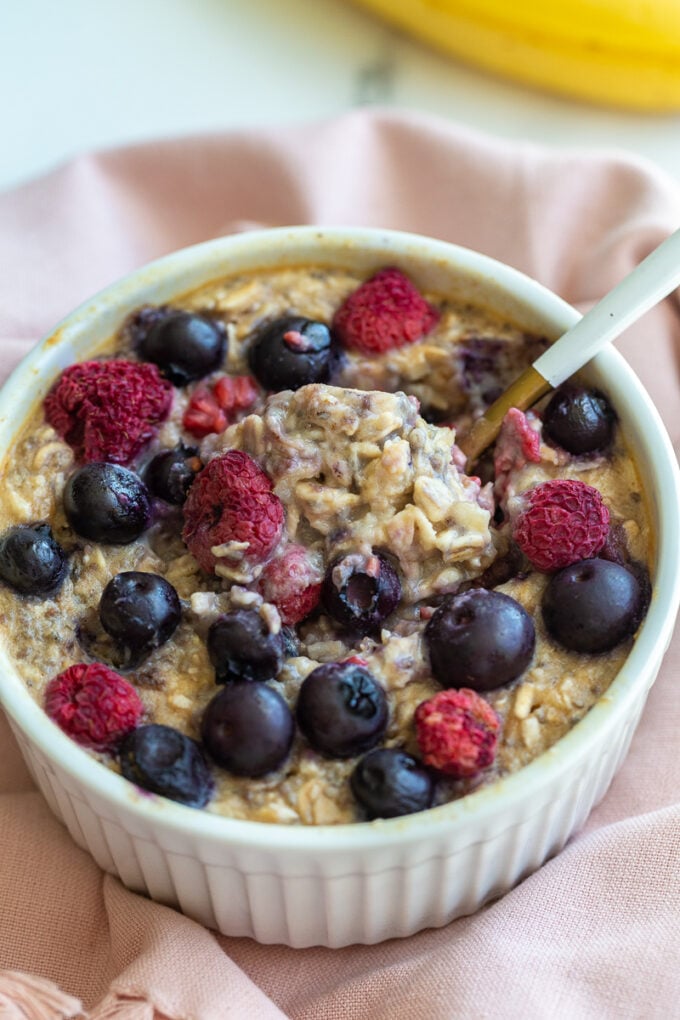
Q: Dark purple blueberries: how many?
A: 15